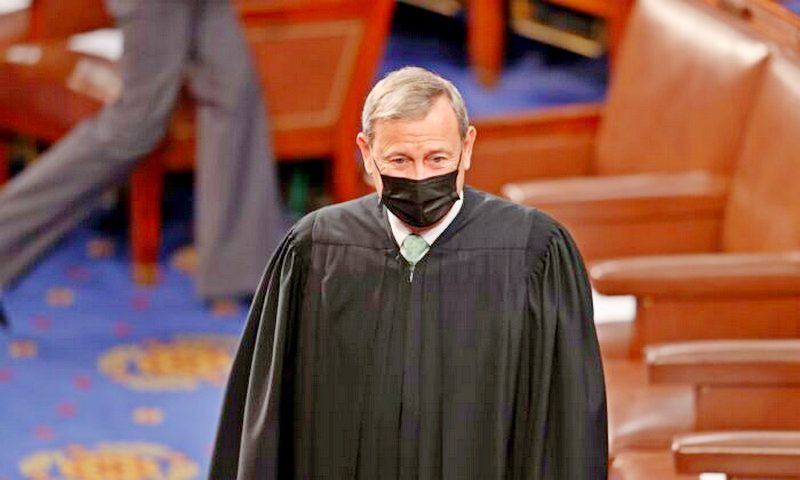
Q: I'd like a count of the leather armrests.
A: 4